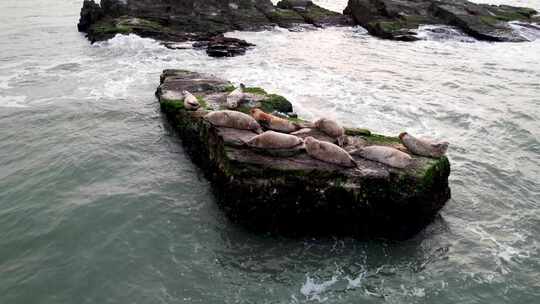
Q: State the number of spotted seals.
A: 9